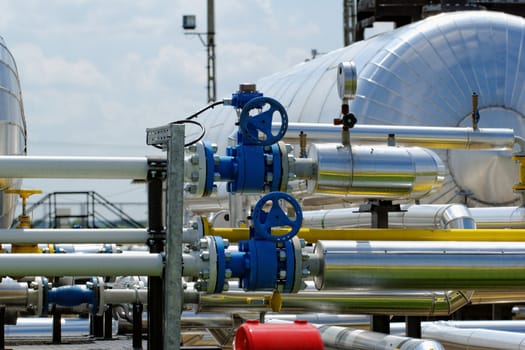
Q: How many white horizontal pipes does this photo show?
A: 3